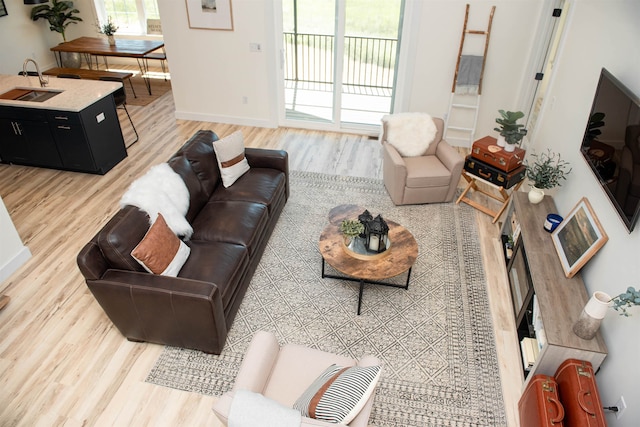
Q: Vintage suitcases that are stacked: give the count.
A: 2